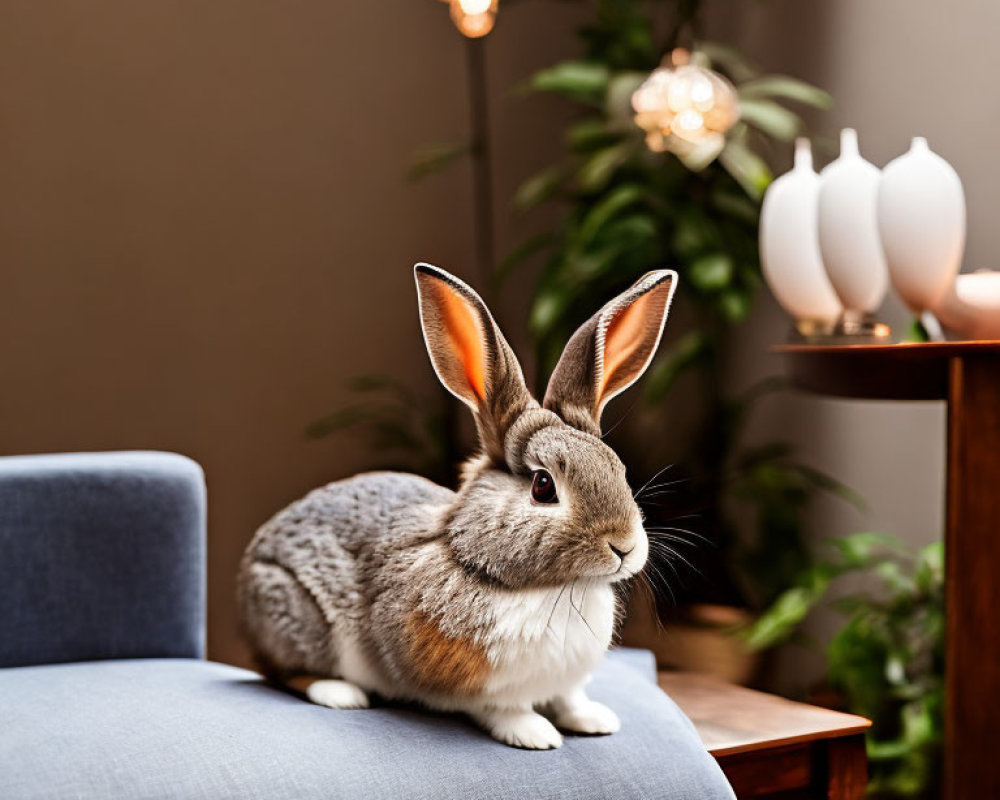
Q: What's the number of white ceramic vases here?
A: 3